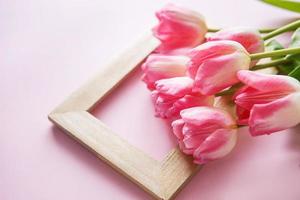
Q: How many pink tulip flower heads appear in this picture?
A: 7